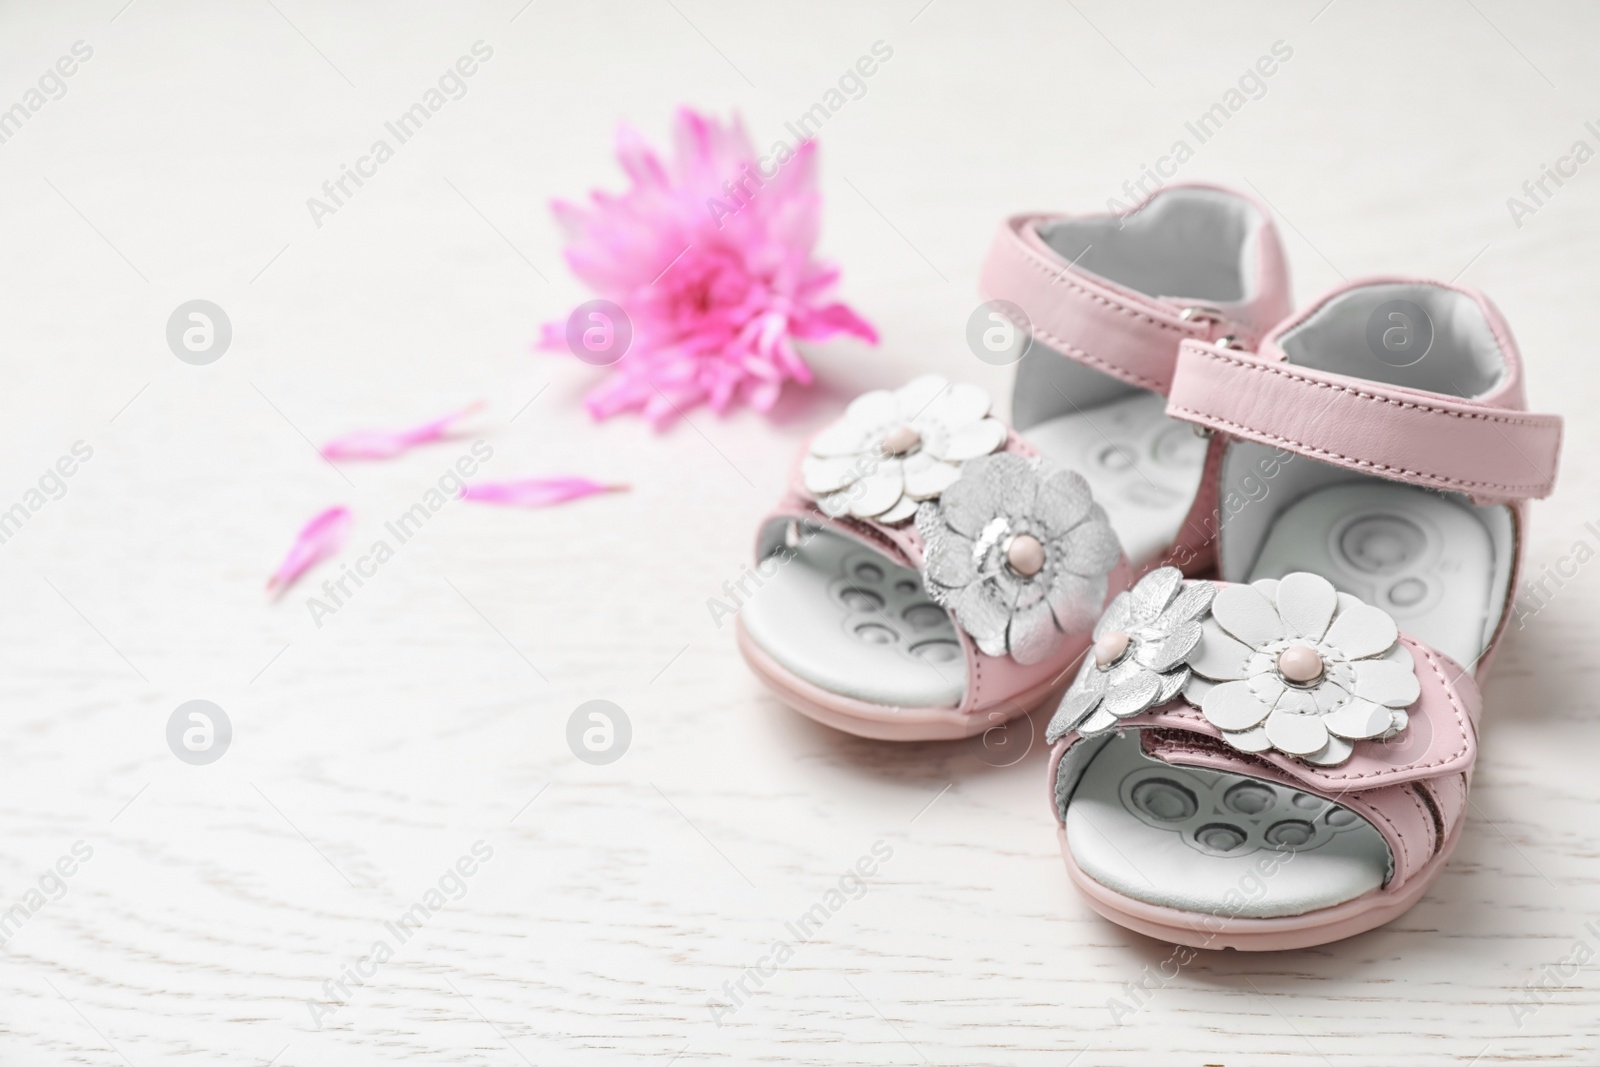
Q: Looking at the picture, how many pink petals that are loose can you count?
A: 3